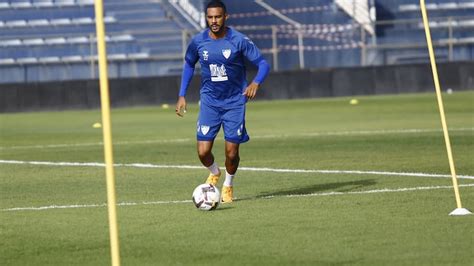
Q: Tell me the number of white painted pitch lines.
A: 3